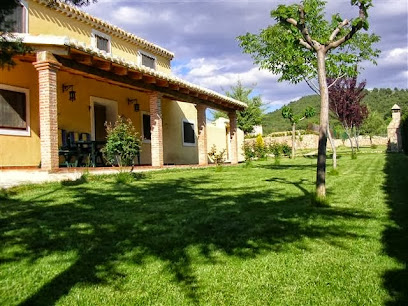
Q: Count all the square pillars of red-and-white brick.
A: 4